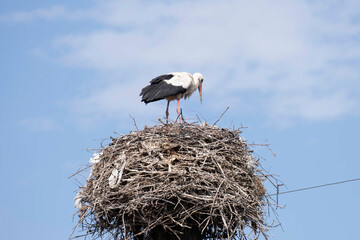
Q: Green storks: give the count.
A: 0